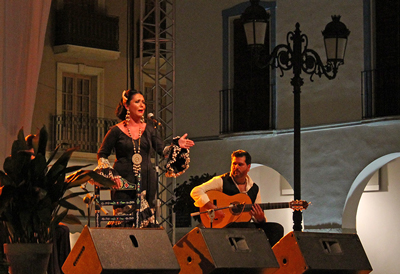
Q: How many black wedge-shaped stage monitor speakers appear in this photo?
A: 3